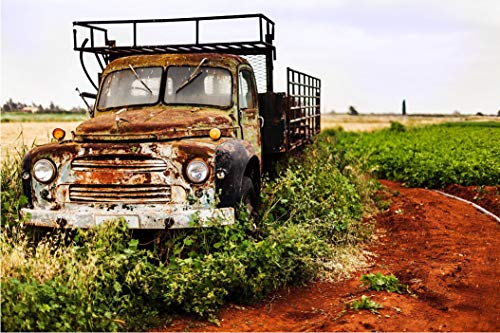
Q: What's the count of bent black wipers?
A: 2